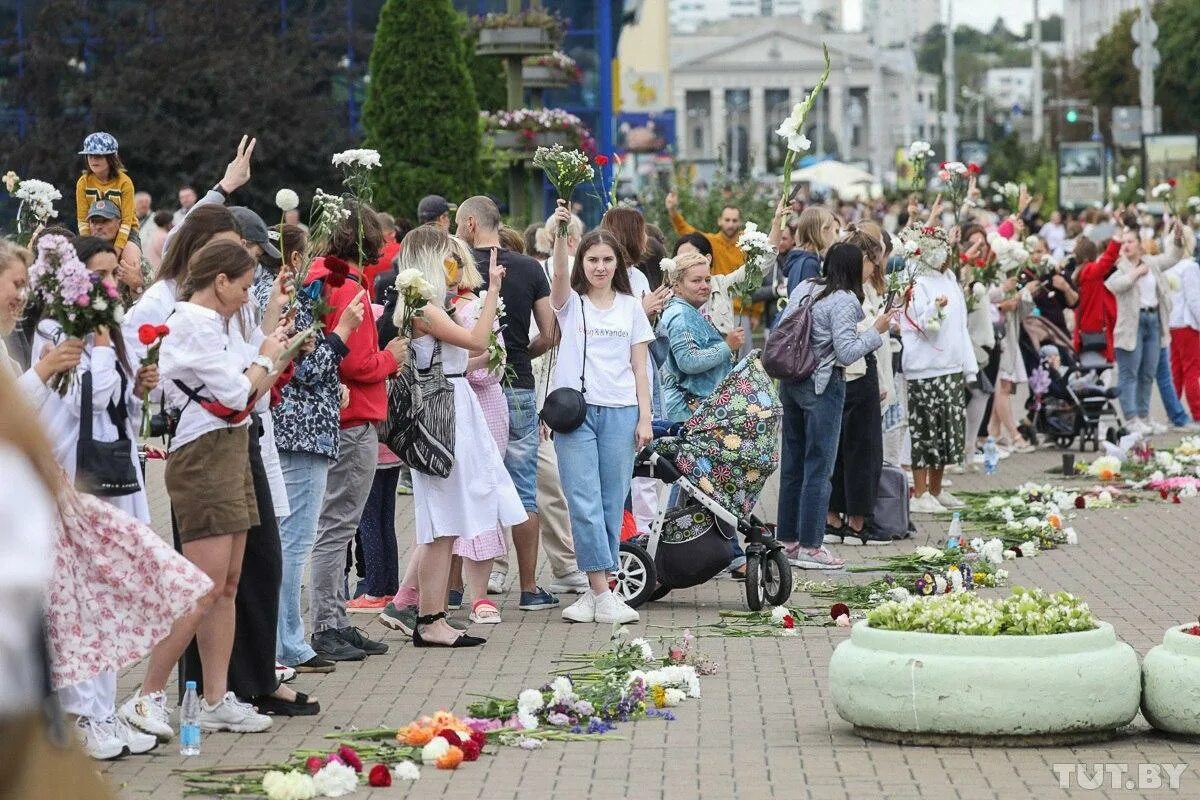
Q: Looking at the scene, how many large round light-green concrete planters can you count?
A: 2